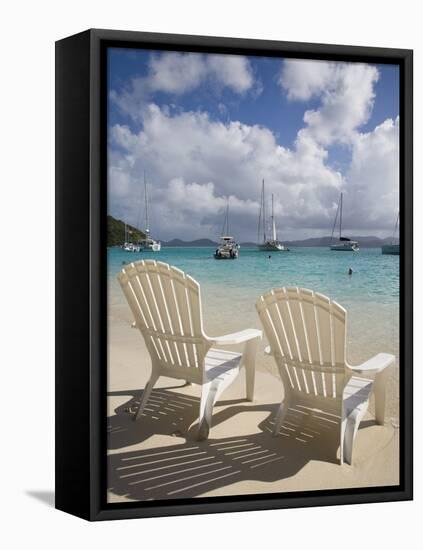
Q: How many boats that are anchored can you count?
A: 6